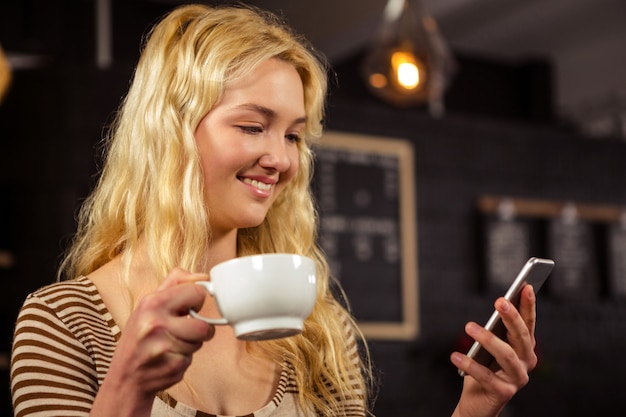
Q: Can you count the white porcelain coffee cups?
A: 1